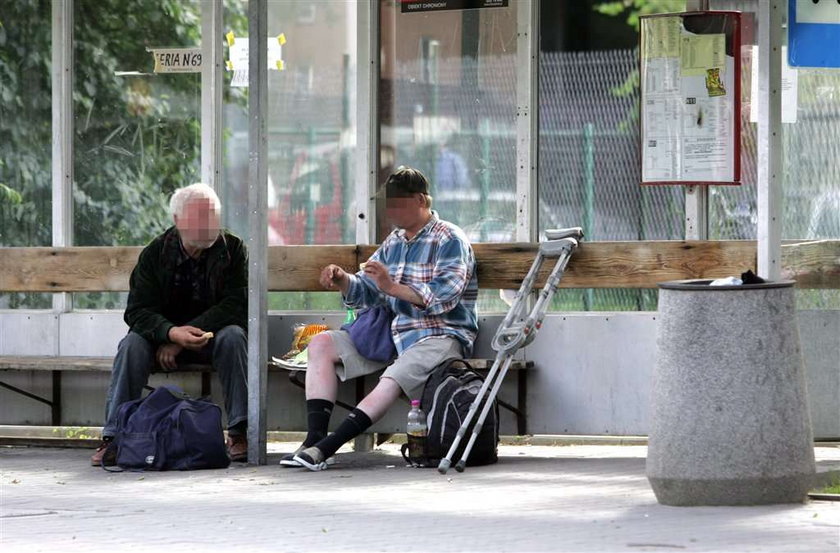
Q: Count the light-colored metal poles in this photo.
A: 7